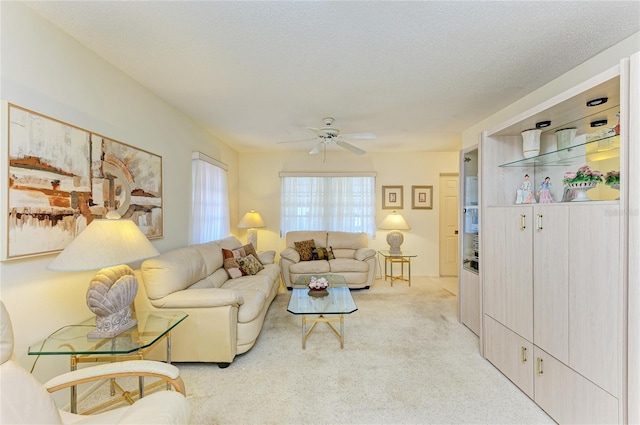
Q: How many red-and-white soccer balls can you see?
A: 0